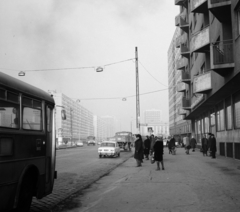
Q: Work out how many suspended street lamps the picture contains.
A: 4